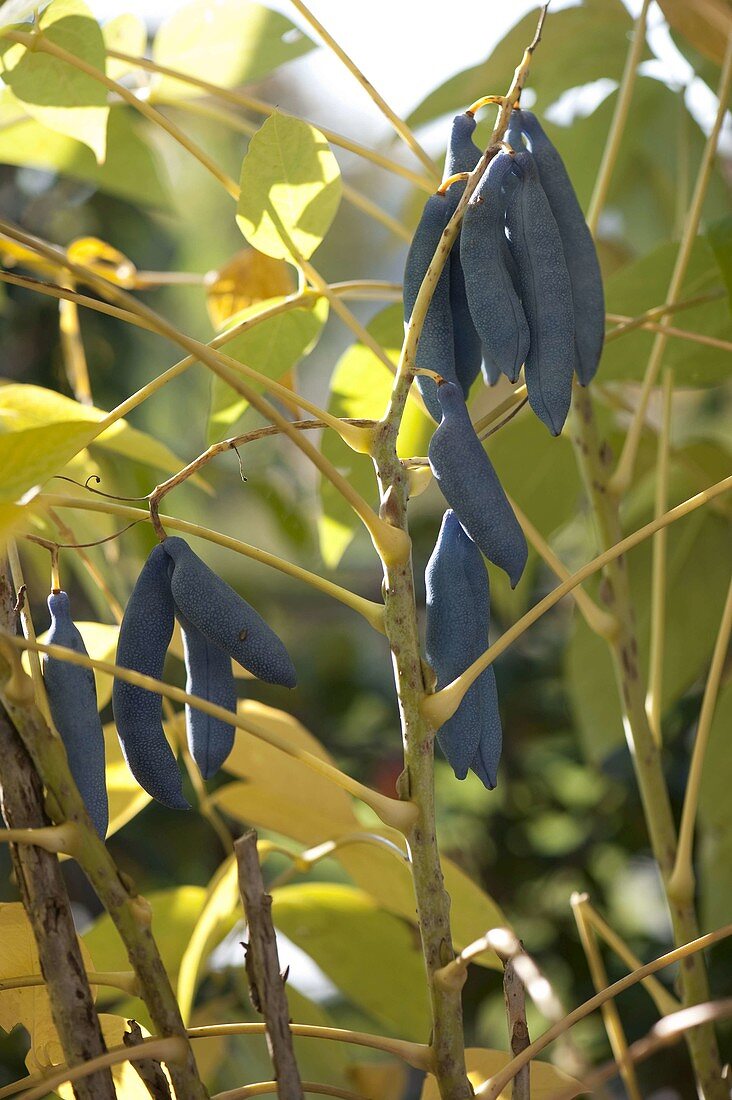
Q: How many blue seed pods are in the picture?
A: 13